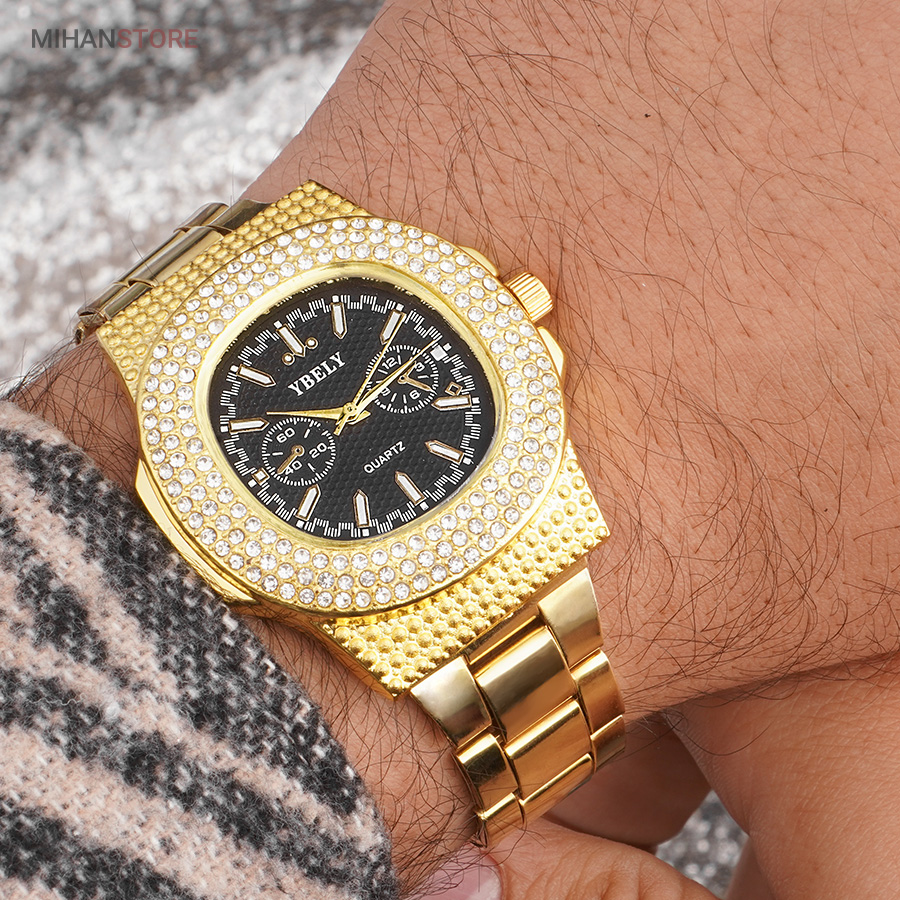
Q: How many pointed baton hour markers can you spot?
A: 10